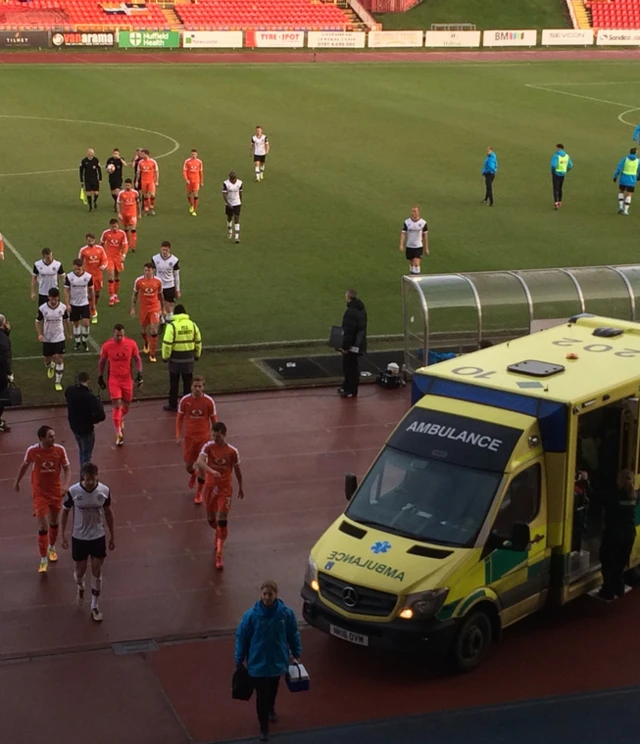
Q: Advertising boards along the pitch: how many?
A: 11